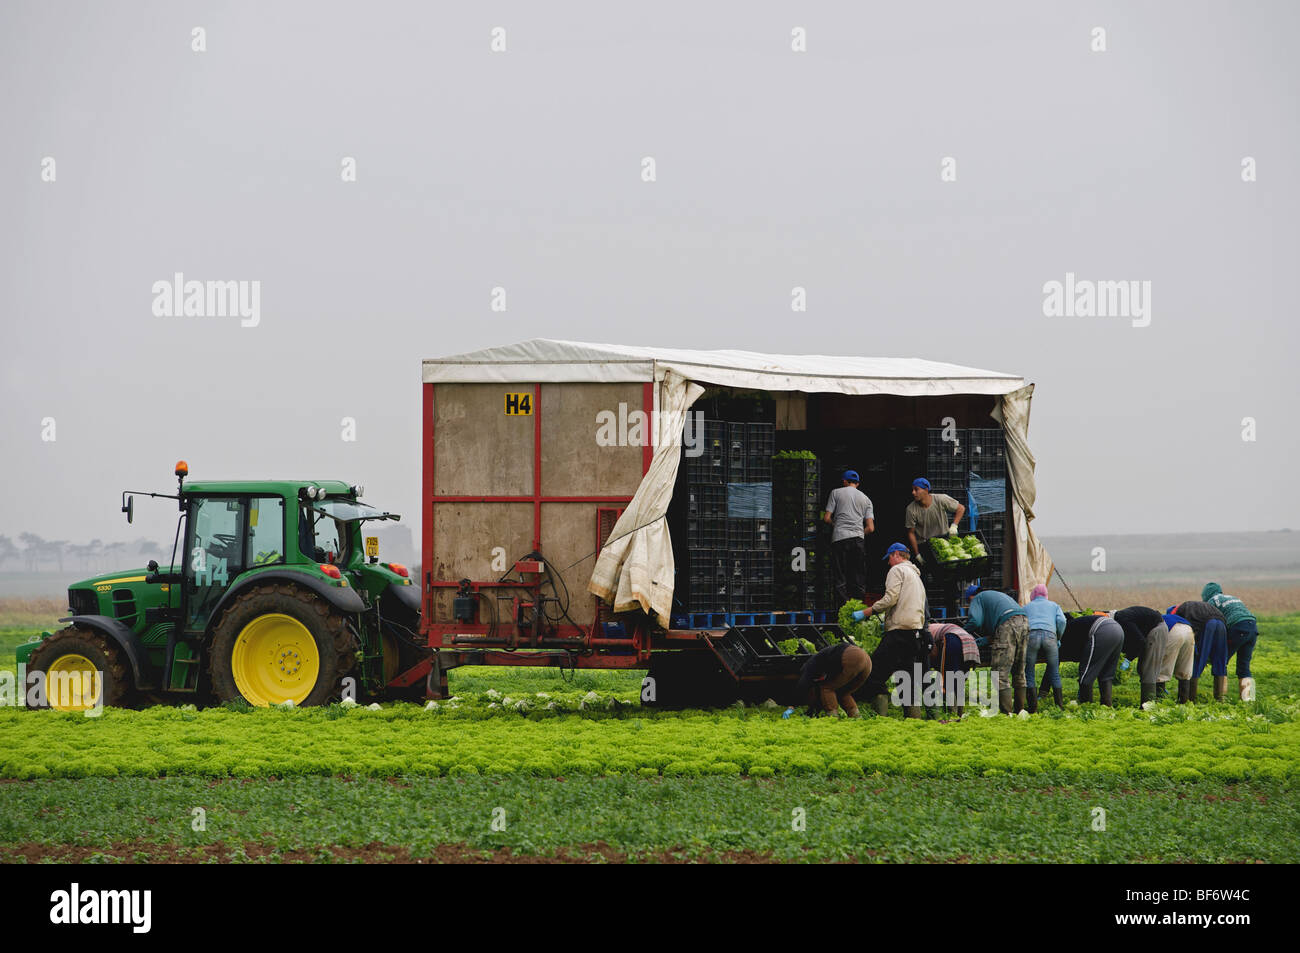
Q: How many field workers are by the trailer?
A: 12